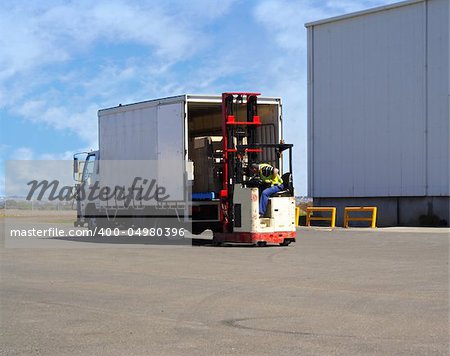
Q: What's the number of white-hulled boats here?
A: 0